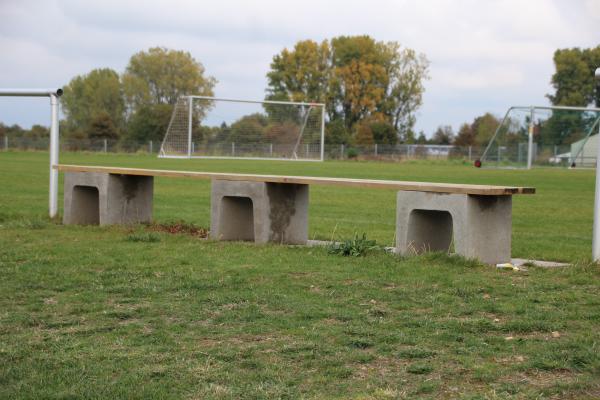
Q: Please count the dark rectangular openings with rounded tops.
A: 3